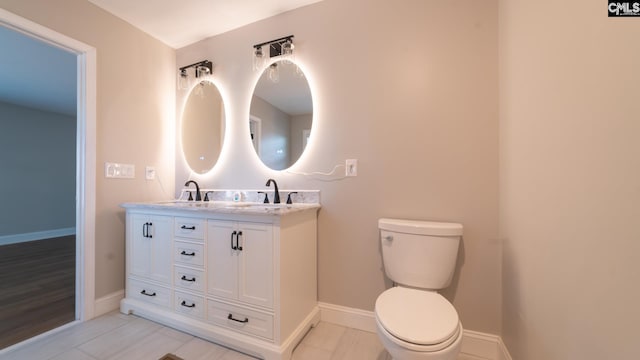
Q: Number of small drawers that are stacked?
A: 4